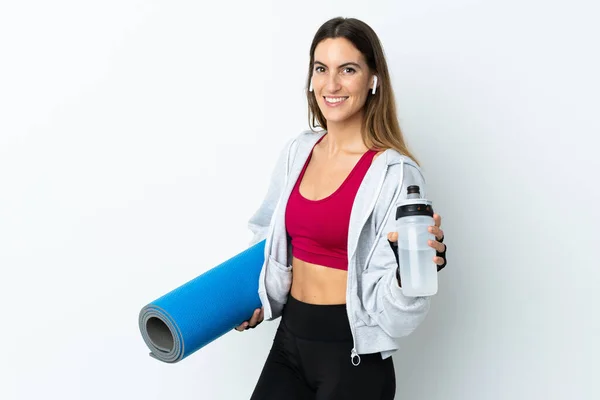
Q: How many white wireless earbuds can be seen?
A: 2